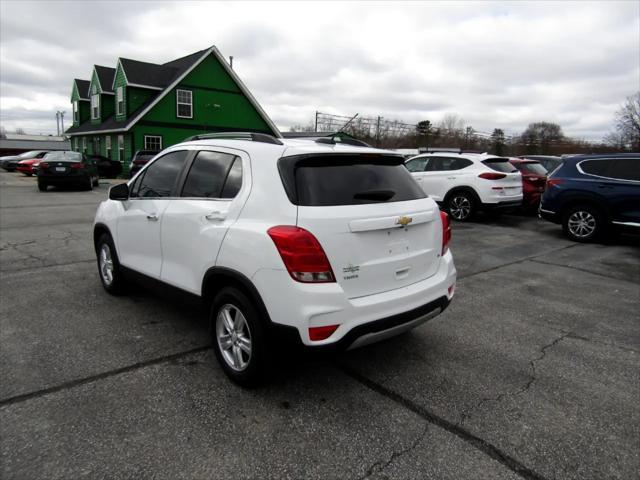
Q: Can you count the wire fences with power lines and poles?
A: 1